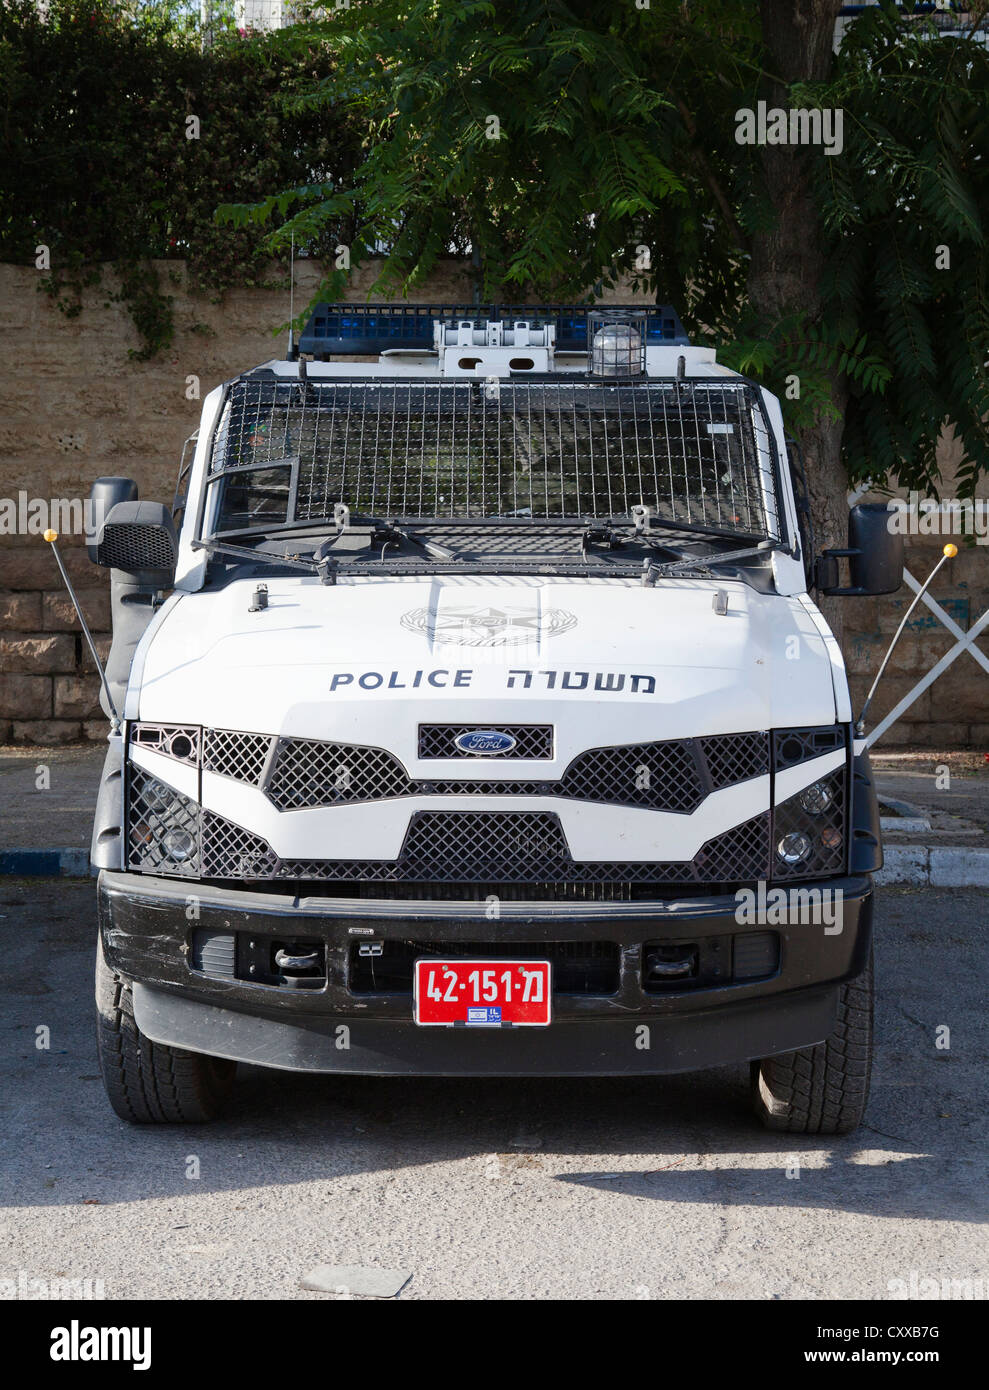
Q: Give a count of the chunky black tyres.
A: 2